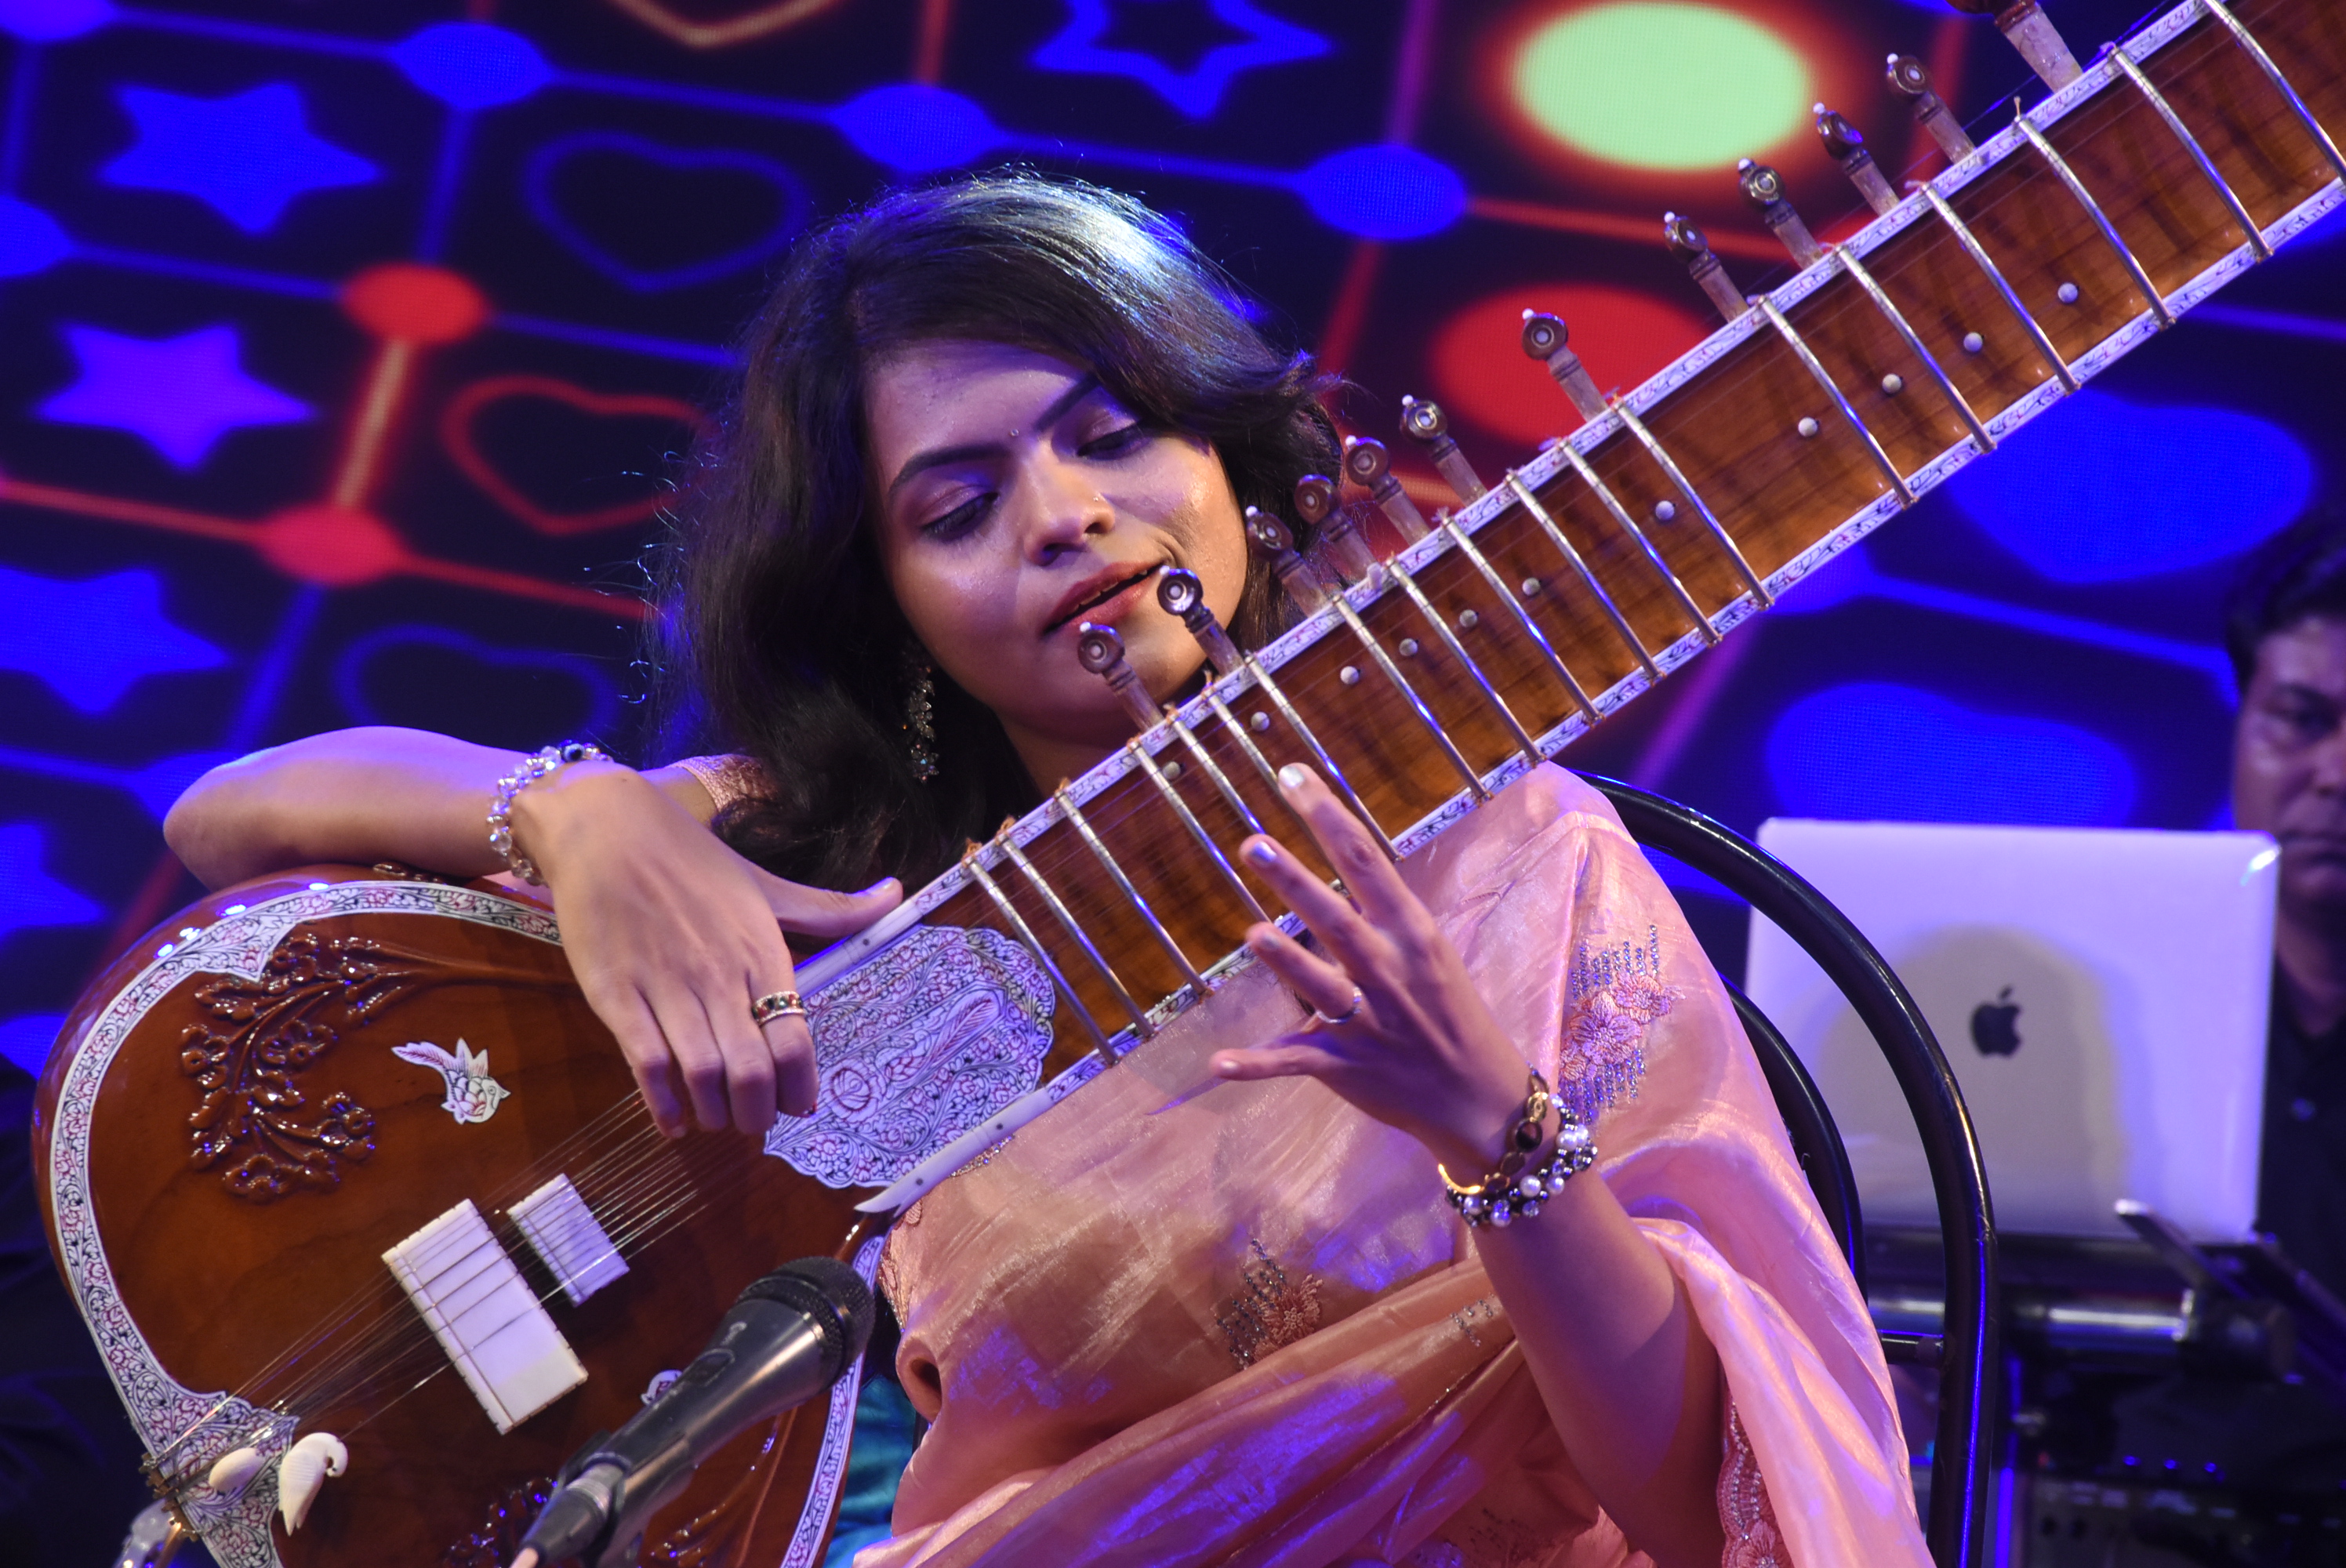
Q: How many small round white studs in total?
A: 11